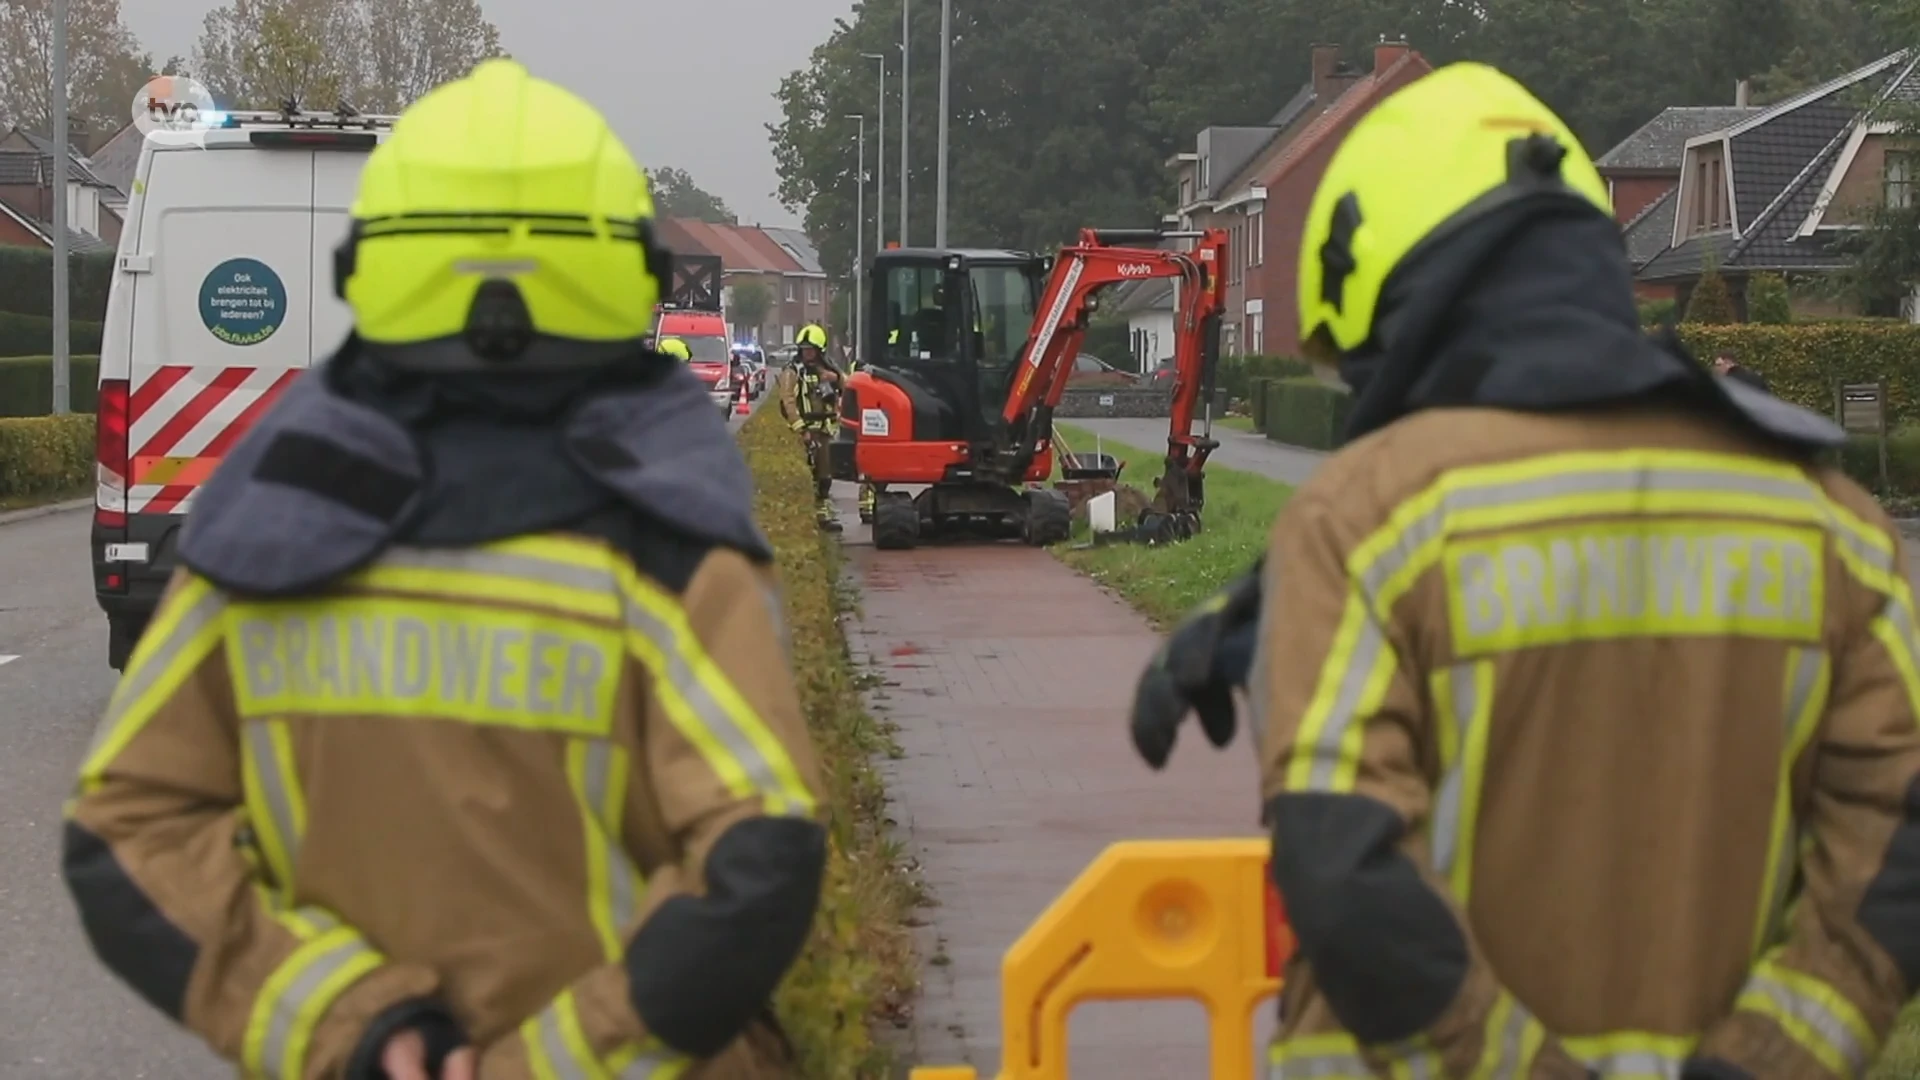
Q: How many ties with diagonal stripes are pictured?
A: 0